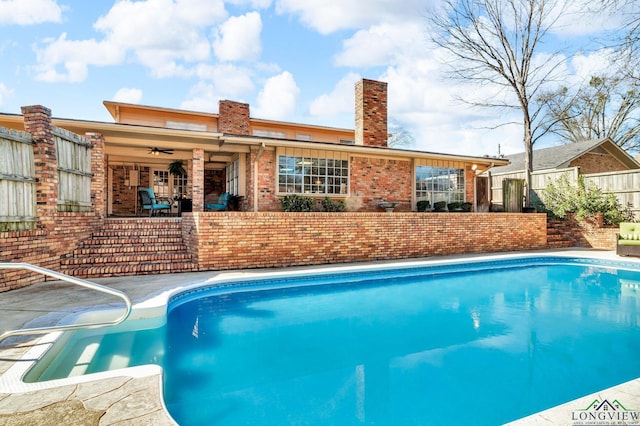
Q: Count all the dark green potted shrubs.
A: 4